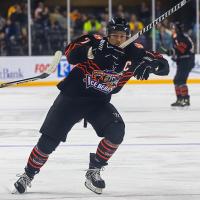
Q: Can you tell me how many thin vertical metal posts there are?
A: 5